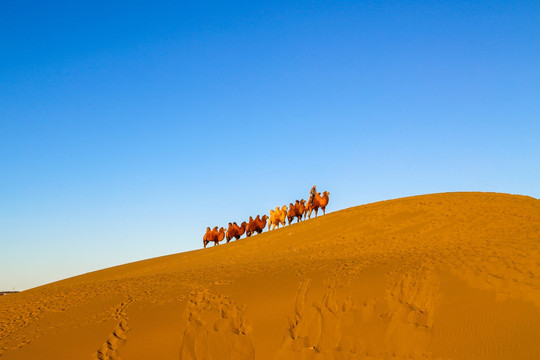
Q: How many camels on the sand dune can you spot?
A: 6